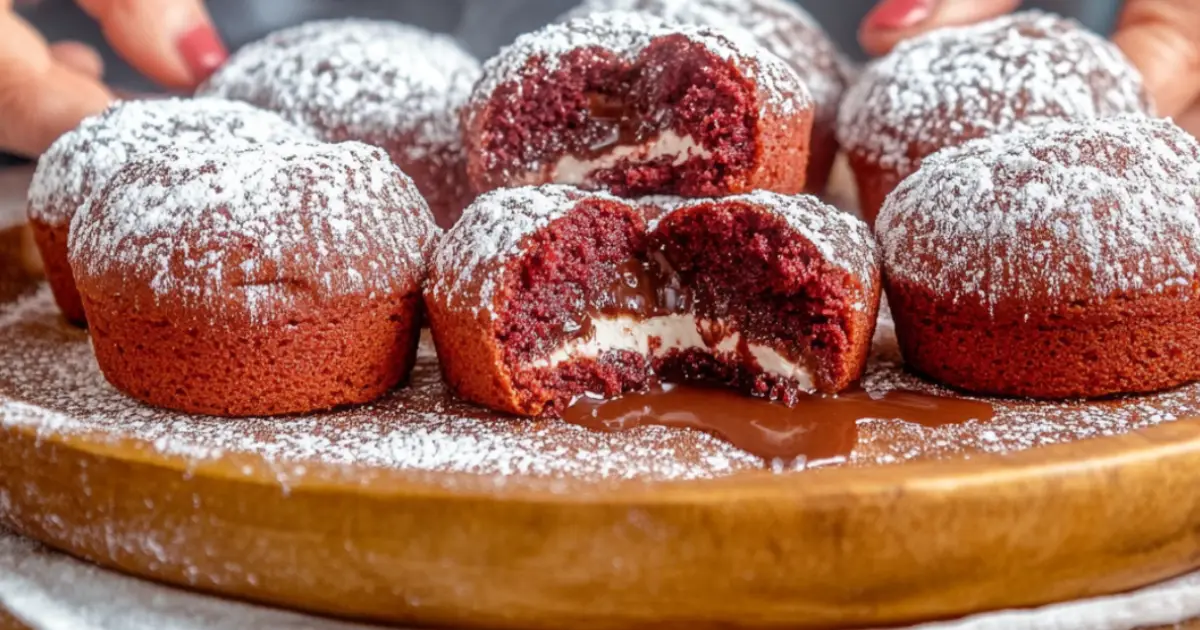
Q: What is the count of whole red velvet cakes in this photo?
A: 6